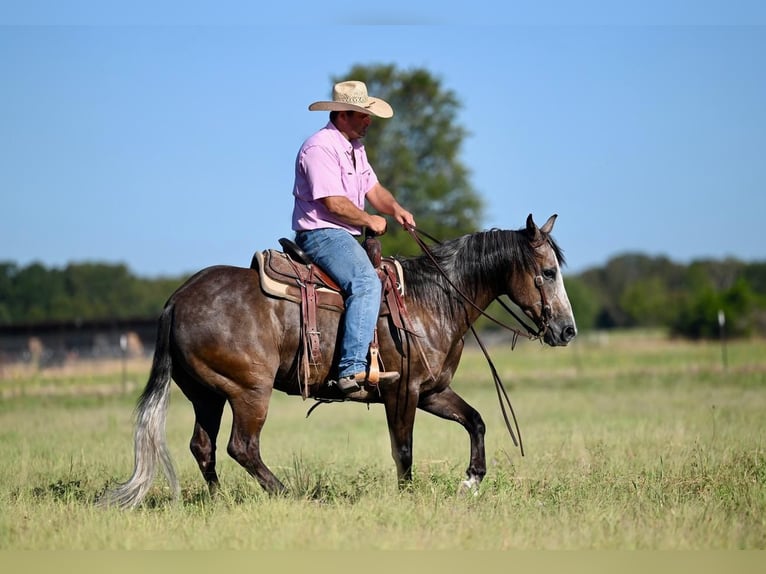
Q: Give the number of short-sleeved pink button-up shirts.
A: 1